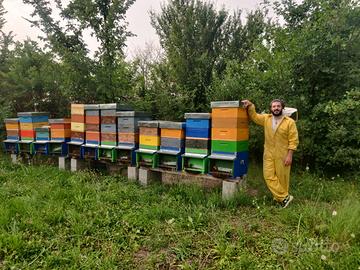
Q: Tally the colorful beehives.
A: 12